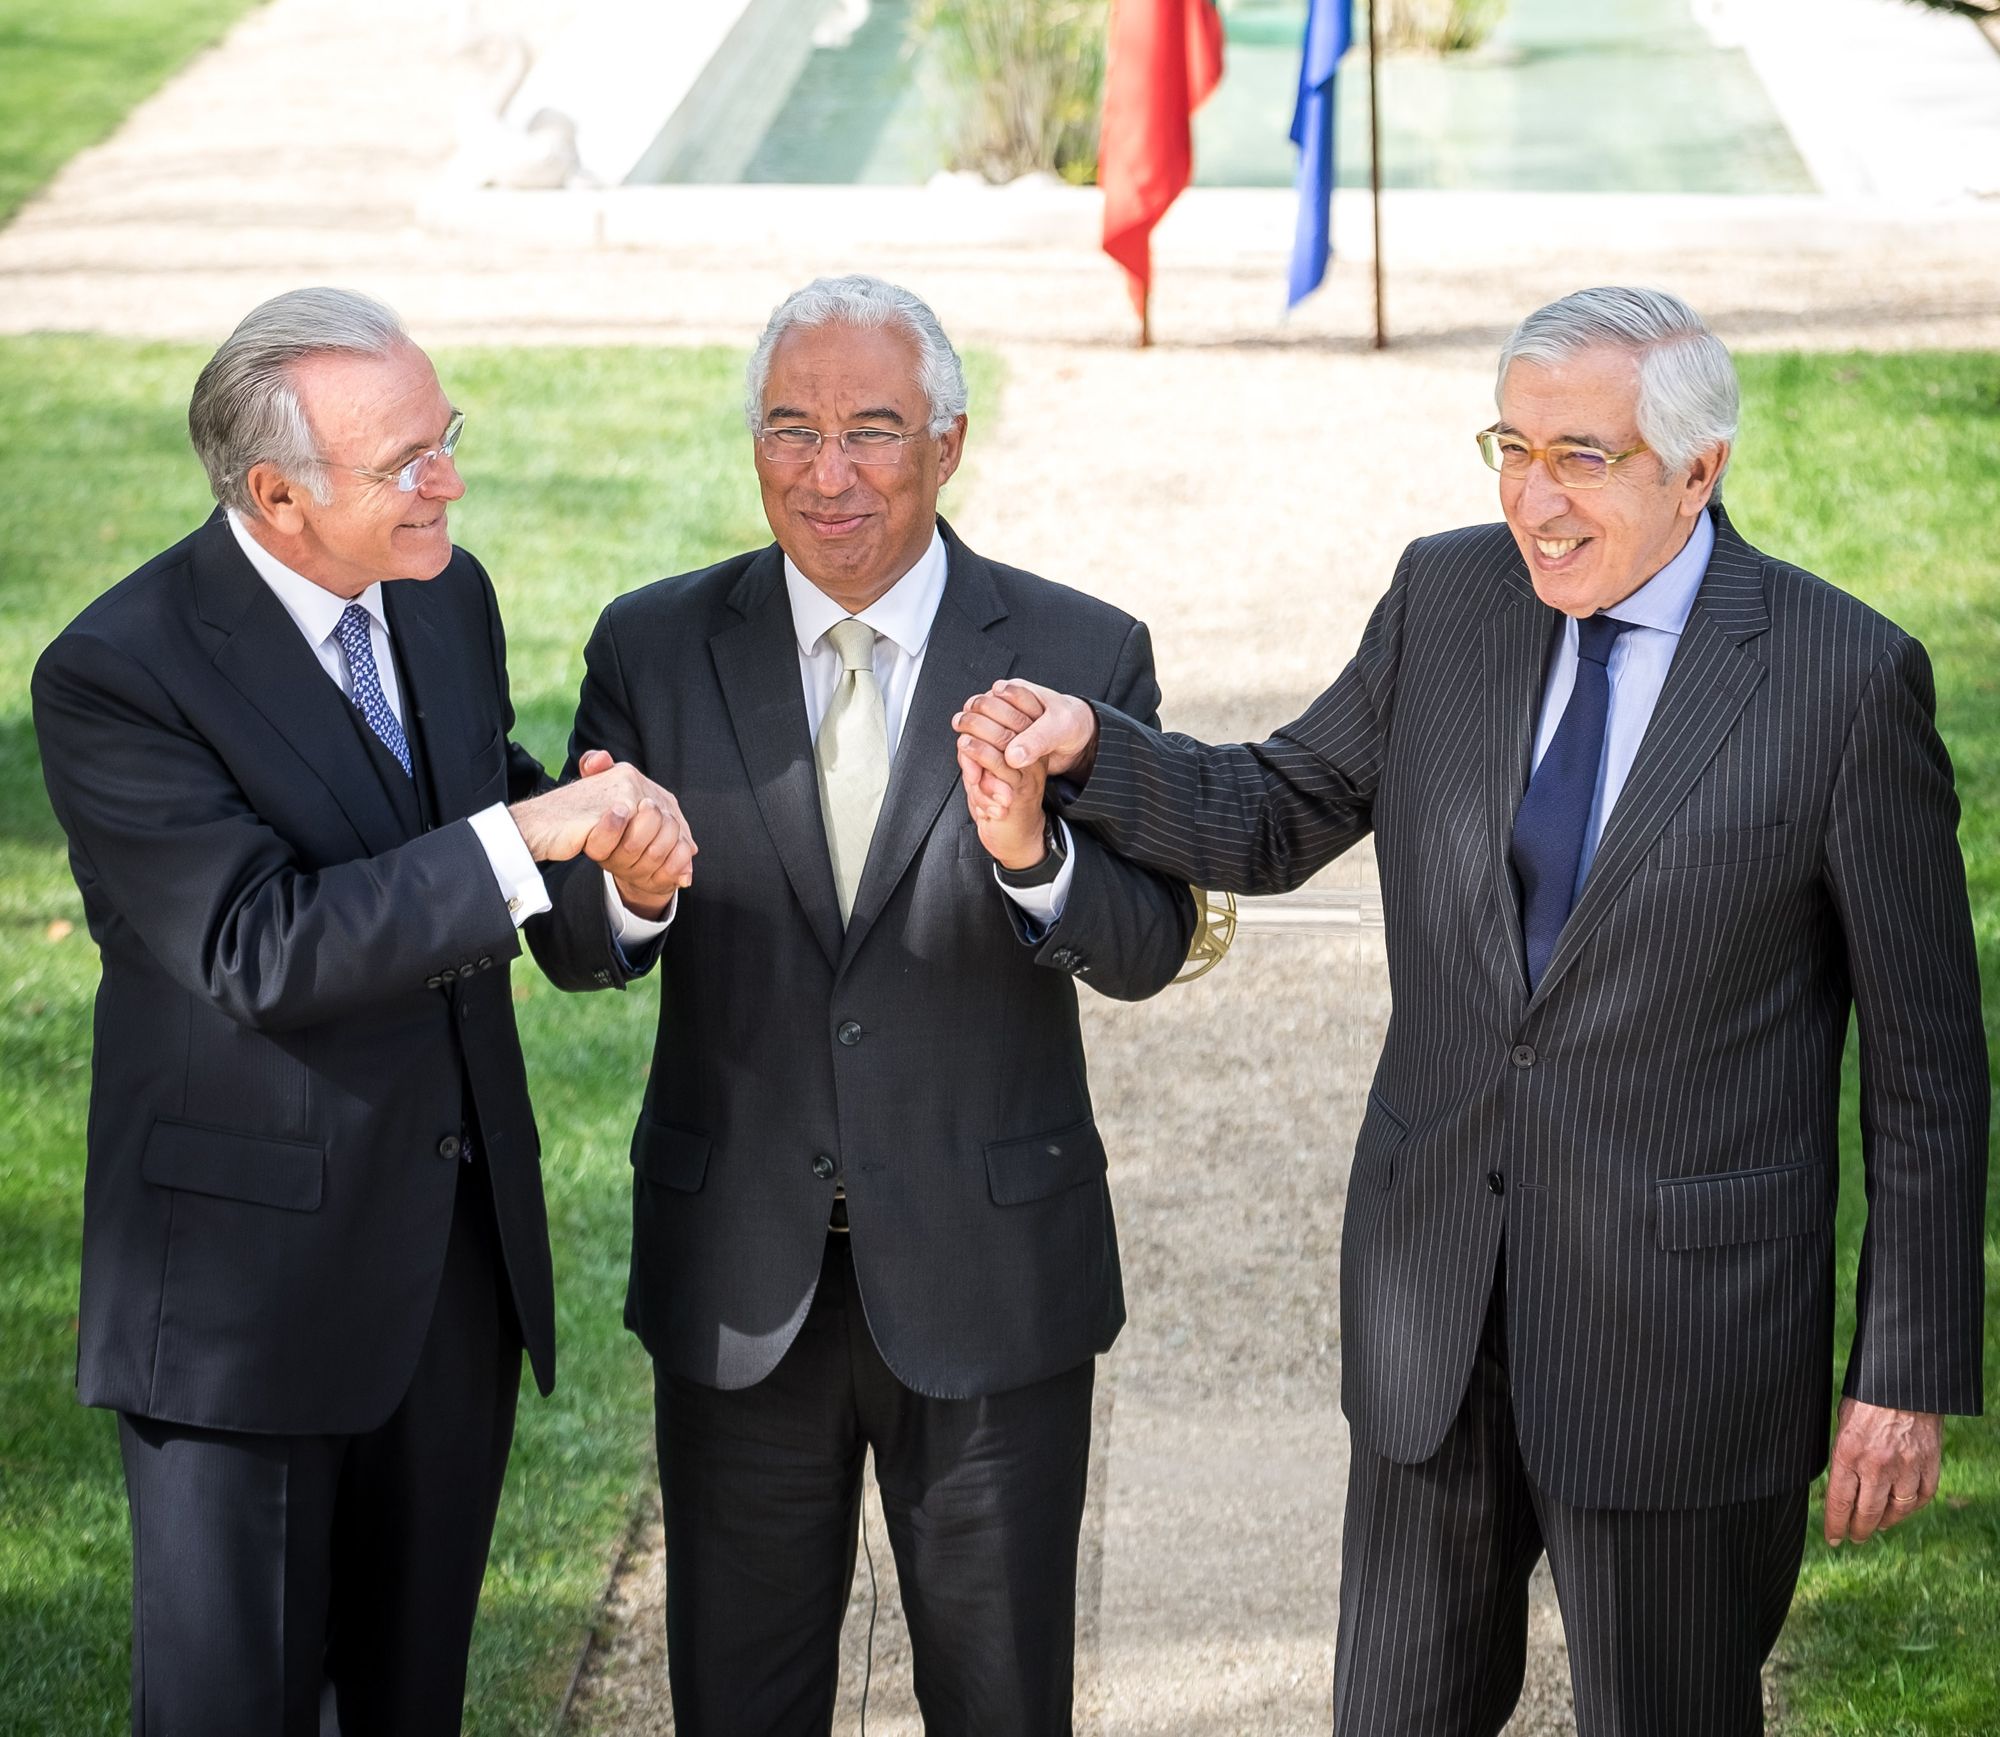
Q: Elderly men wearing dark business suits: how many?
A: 3